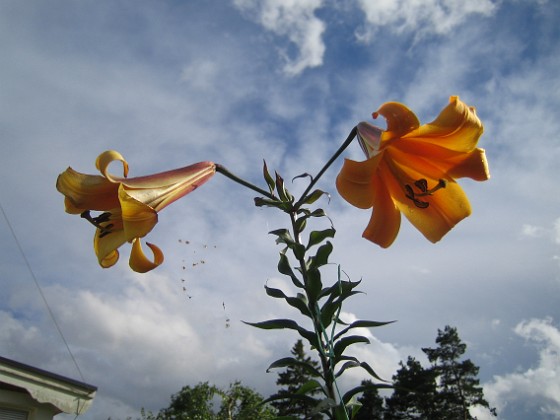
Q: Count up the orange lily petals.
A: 12